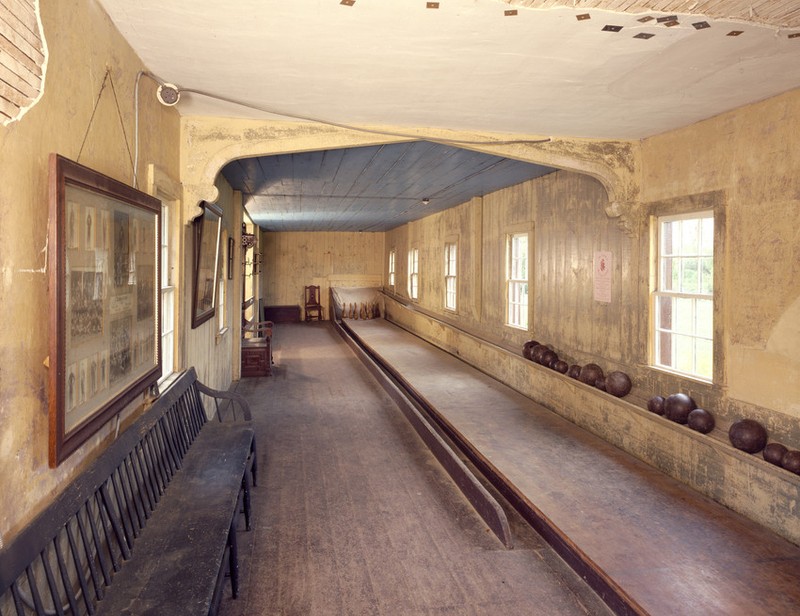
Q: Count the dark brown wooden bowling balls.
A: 15